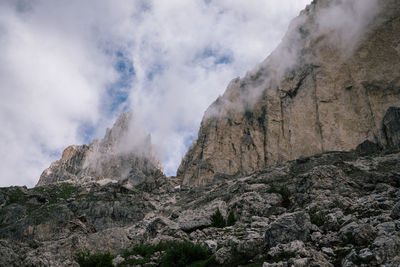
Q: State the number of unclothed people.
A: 0